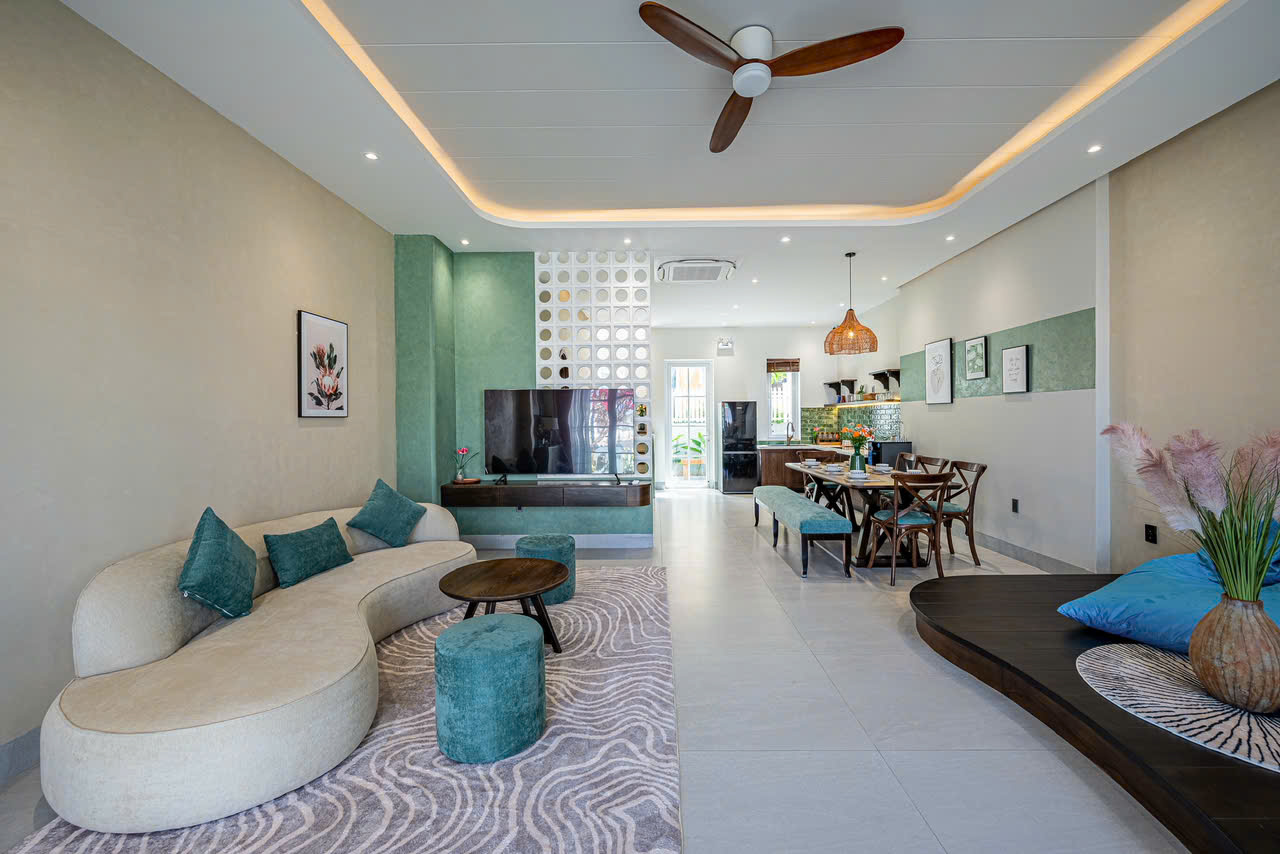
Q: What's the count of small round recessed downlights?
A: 11